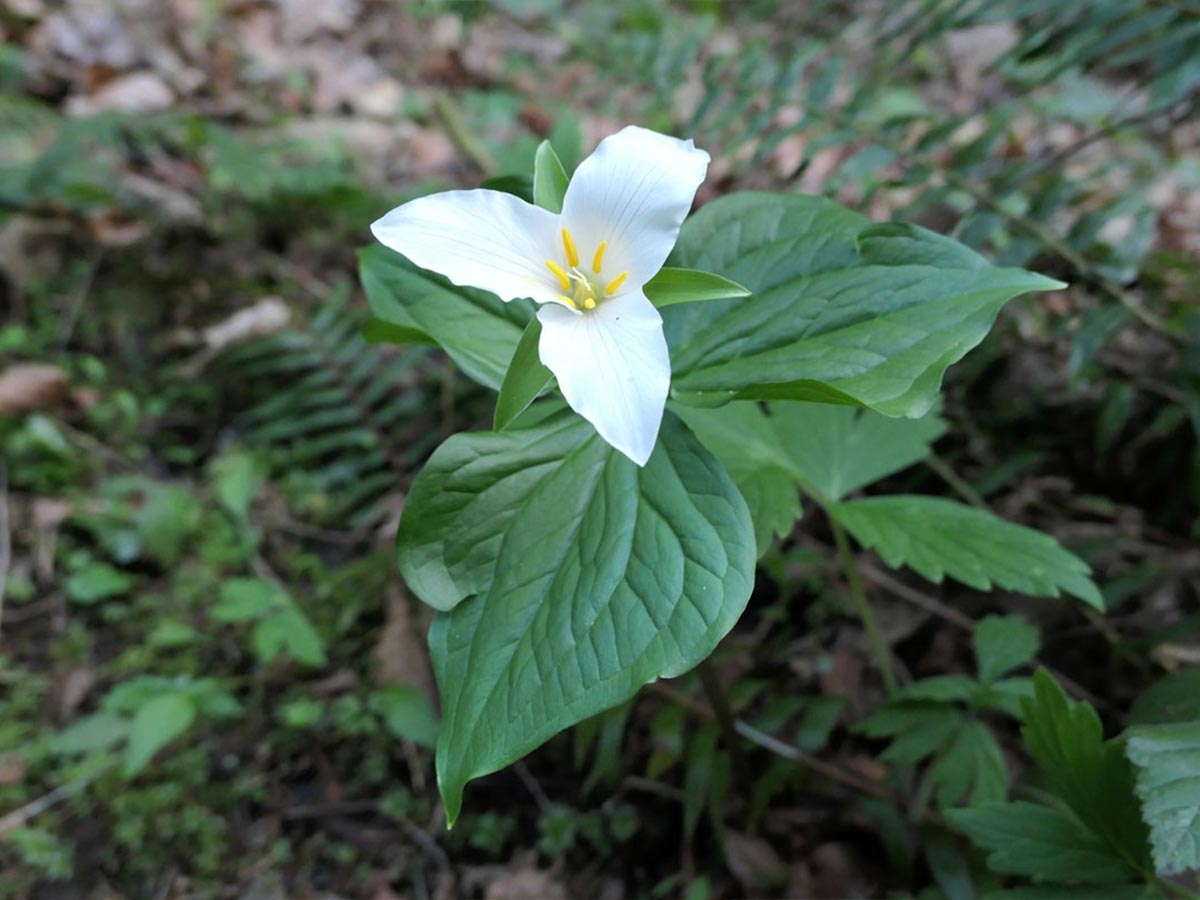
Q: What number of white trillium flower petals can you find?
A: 3